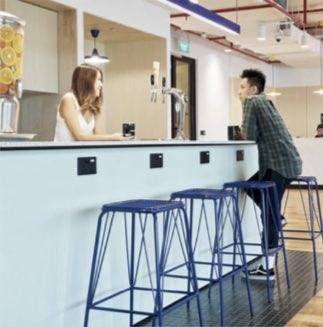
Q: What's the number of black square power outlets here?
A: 4